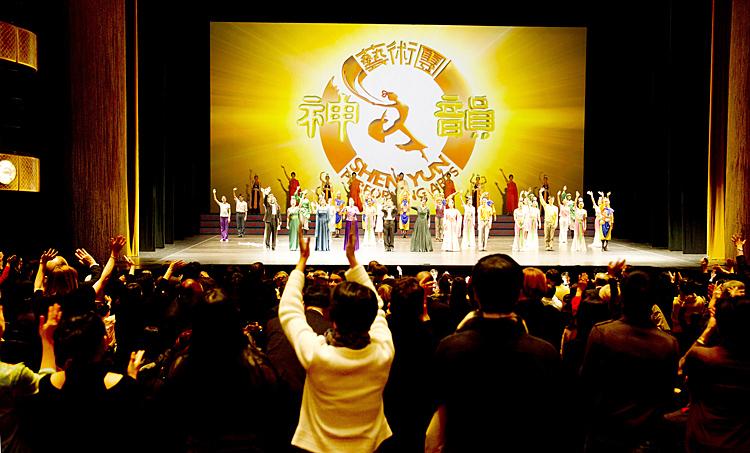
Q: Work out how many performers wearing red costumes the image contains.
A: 4